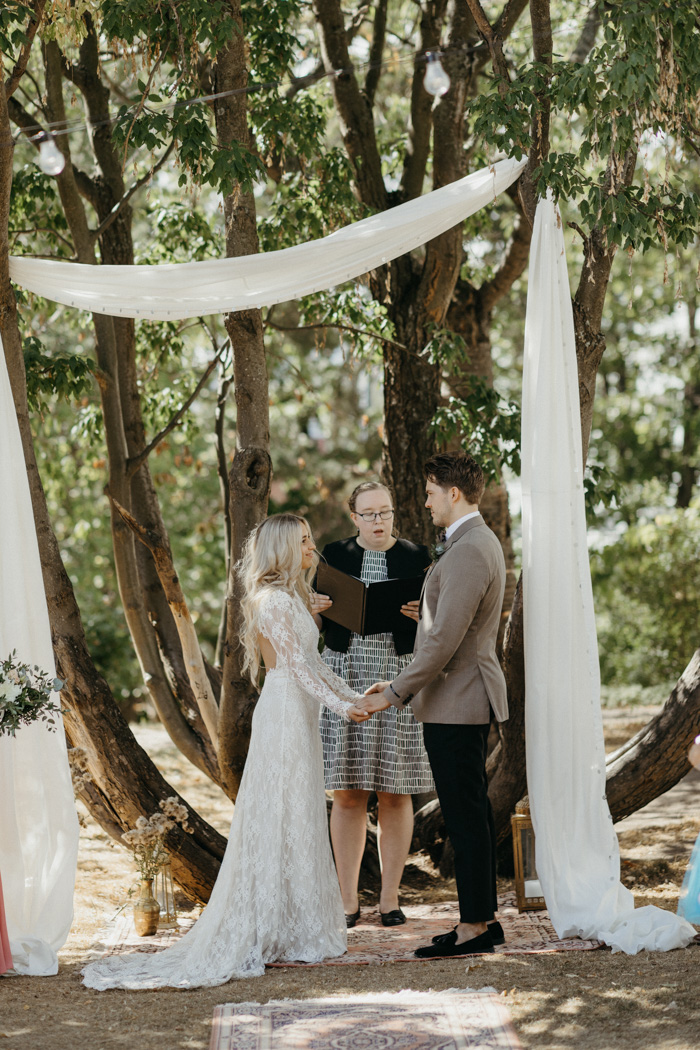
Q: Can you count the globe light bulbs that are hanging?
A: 2